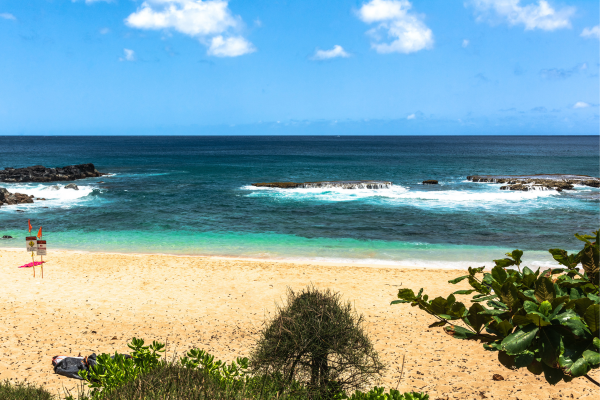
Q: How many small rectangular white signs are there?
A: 2